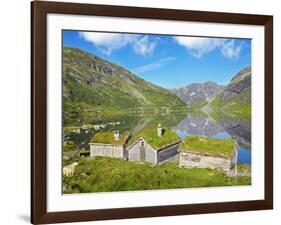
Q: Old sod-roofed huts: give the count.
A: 3